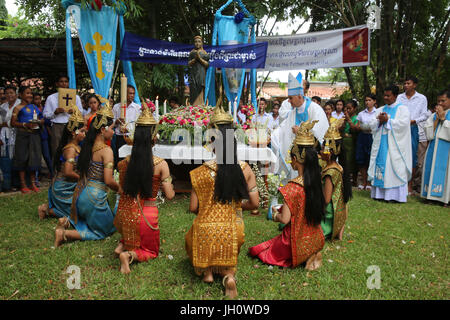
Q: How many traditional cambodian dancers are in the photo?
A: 6